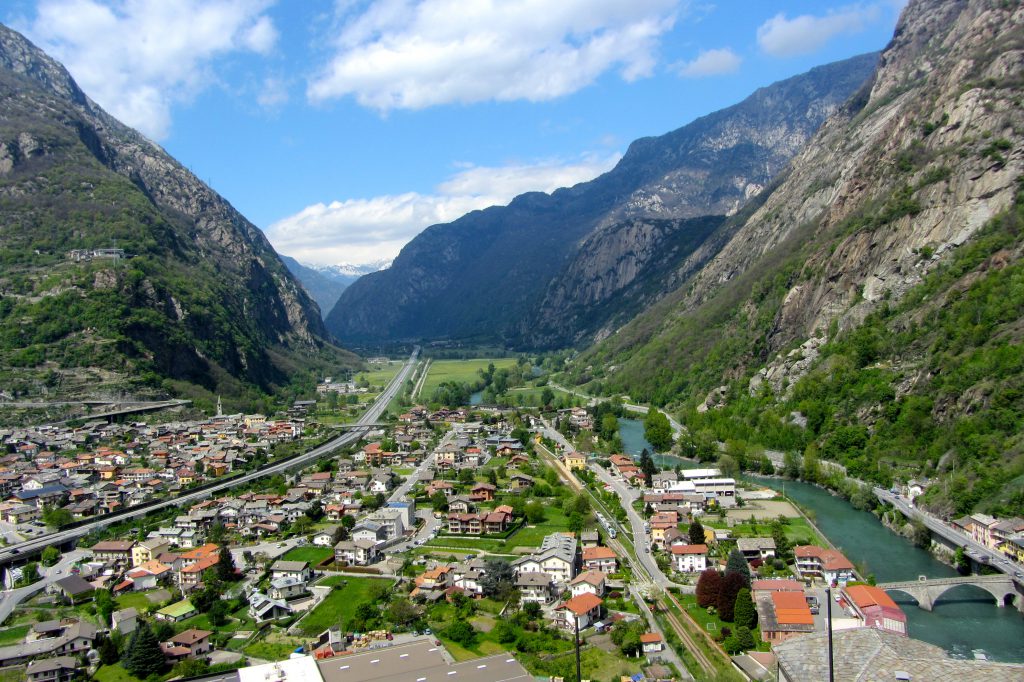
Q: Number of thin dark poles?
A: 2